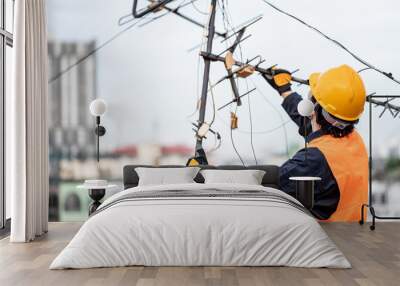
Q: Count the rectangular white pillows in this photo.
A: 2